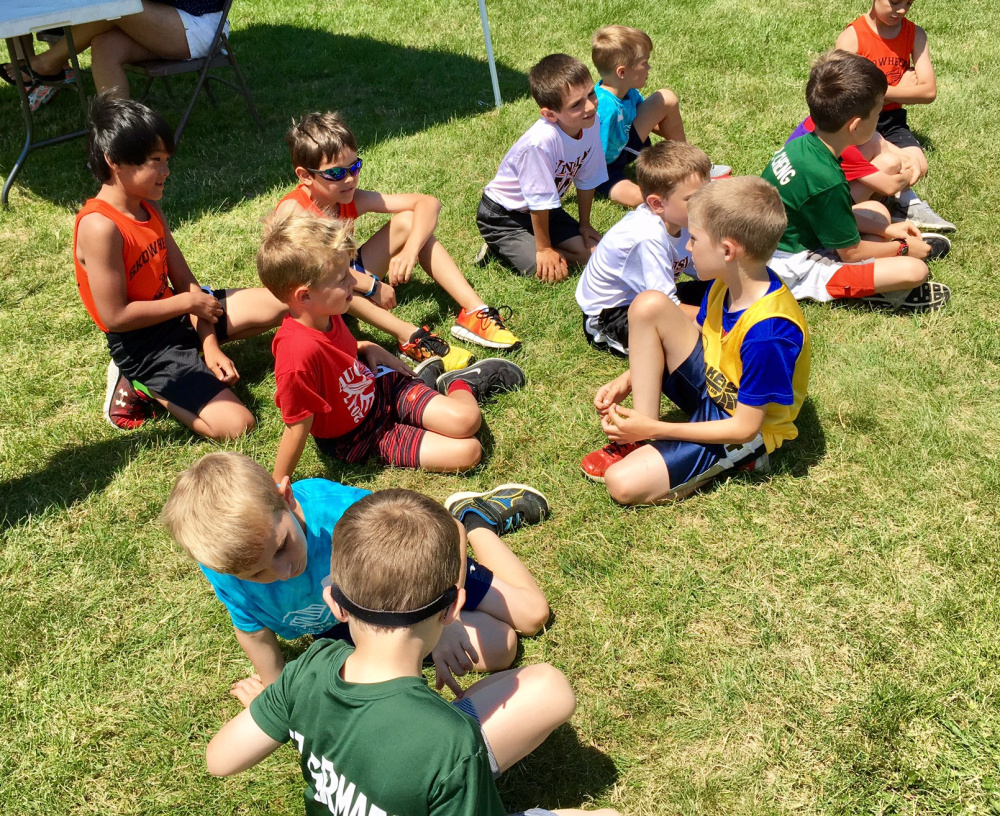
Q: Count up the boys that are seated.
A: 12